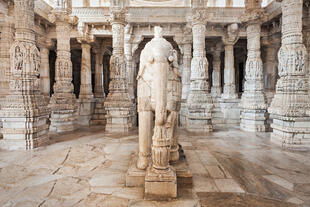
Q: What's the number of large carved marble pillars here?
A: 6